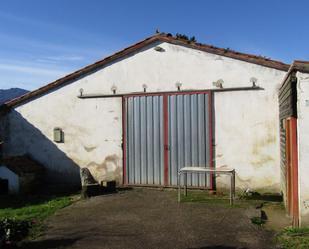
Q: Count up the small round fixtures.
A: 6